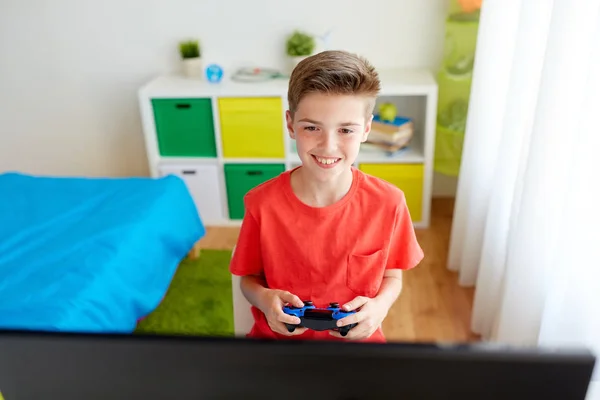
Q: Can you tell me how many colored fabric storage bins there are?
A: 4